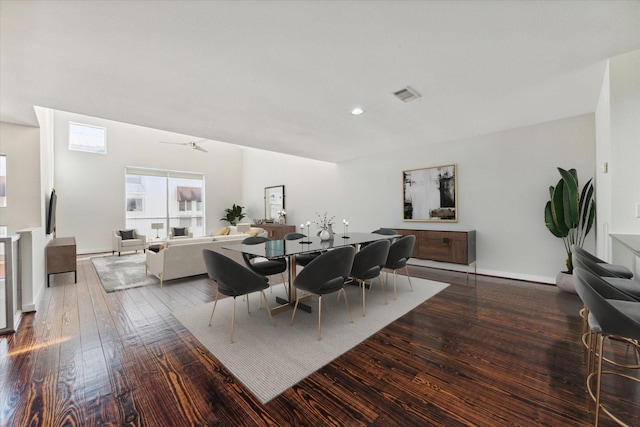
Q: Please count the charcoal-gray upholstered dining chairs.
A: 8